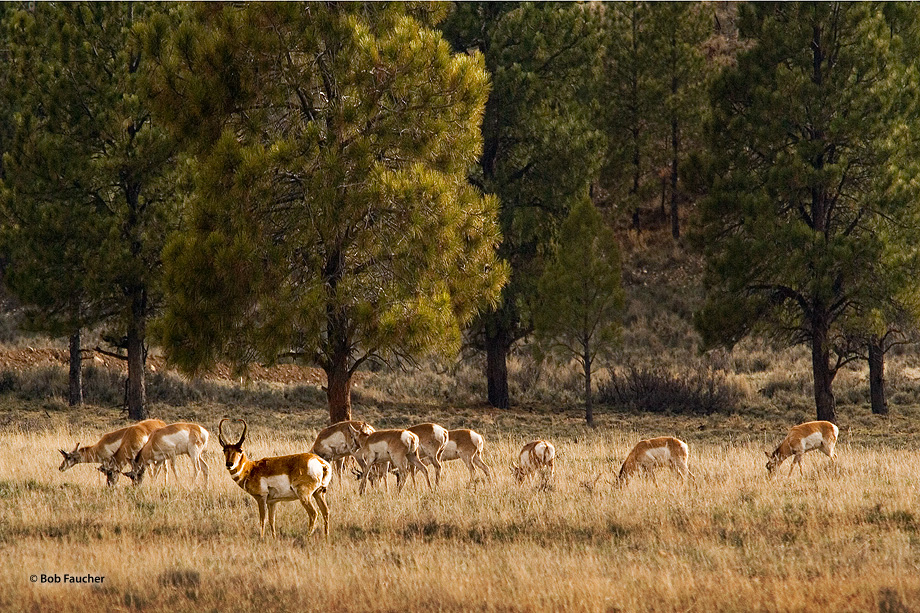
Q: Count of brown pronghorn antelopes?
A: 11